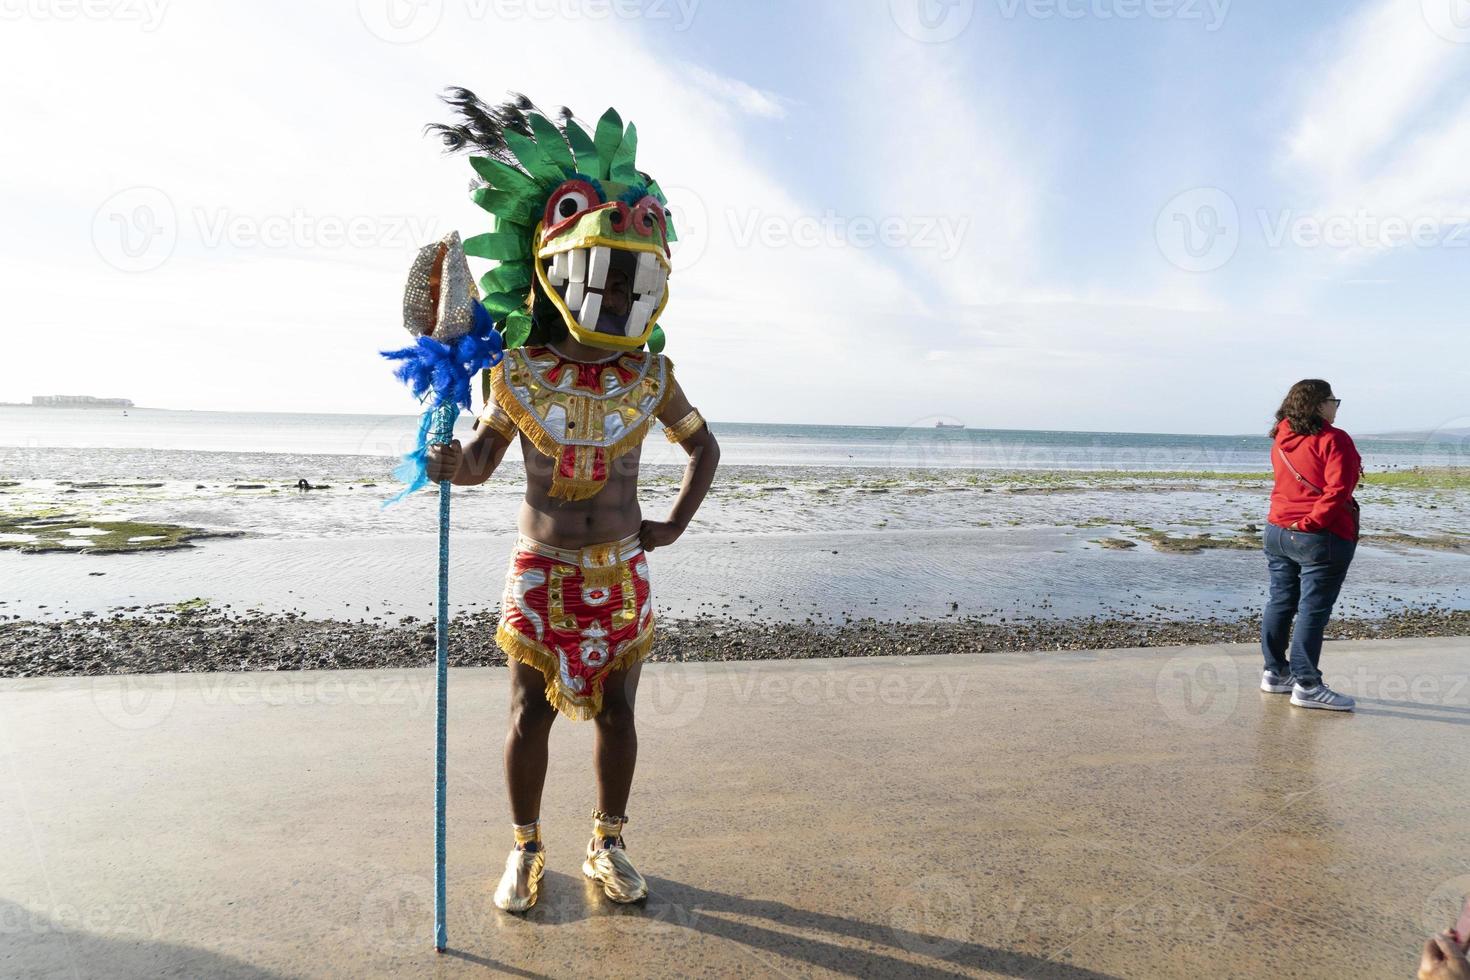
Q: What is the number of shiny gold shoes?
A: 2